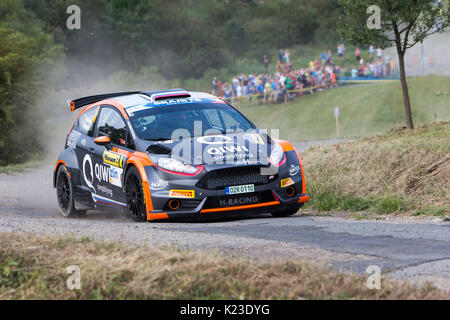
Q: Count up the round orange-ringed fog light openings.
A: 2